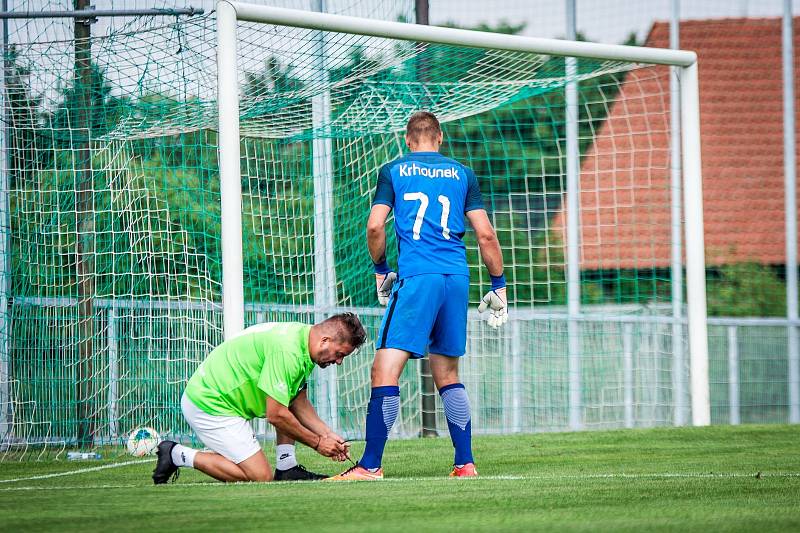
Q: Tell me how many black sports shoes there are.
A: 2